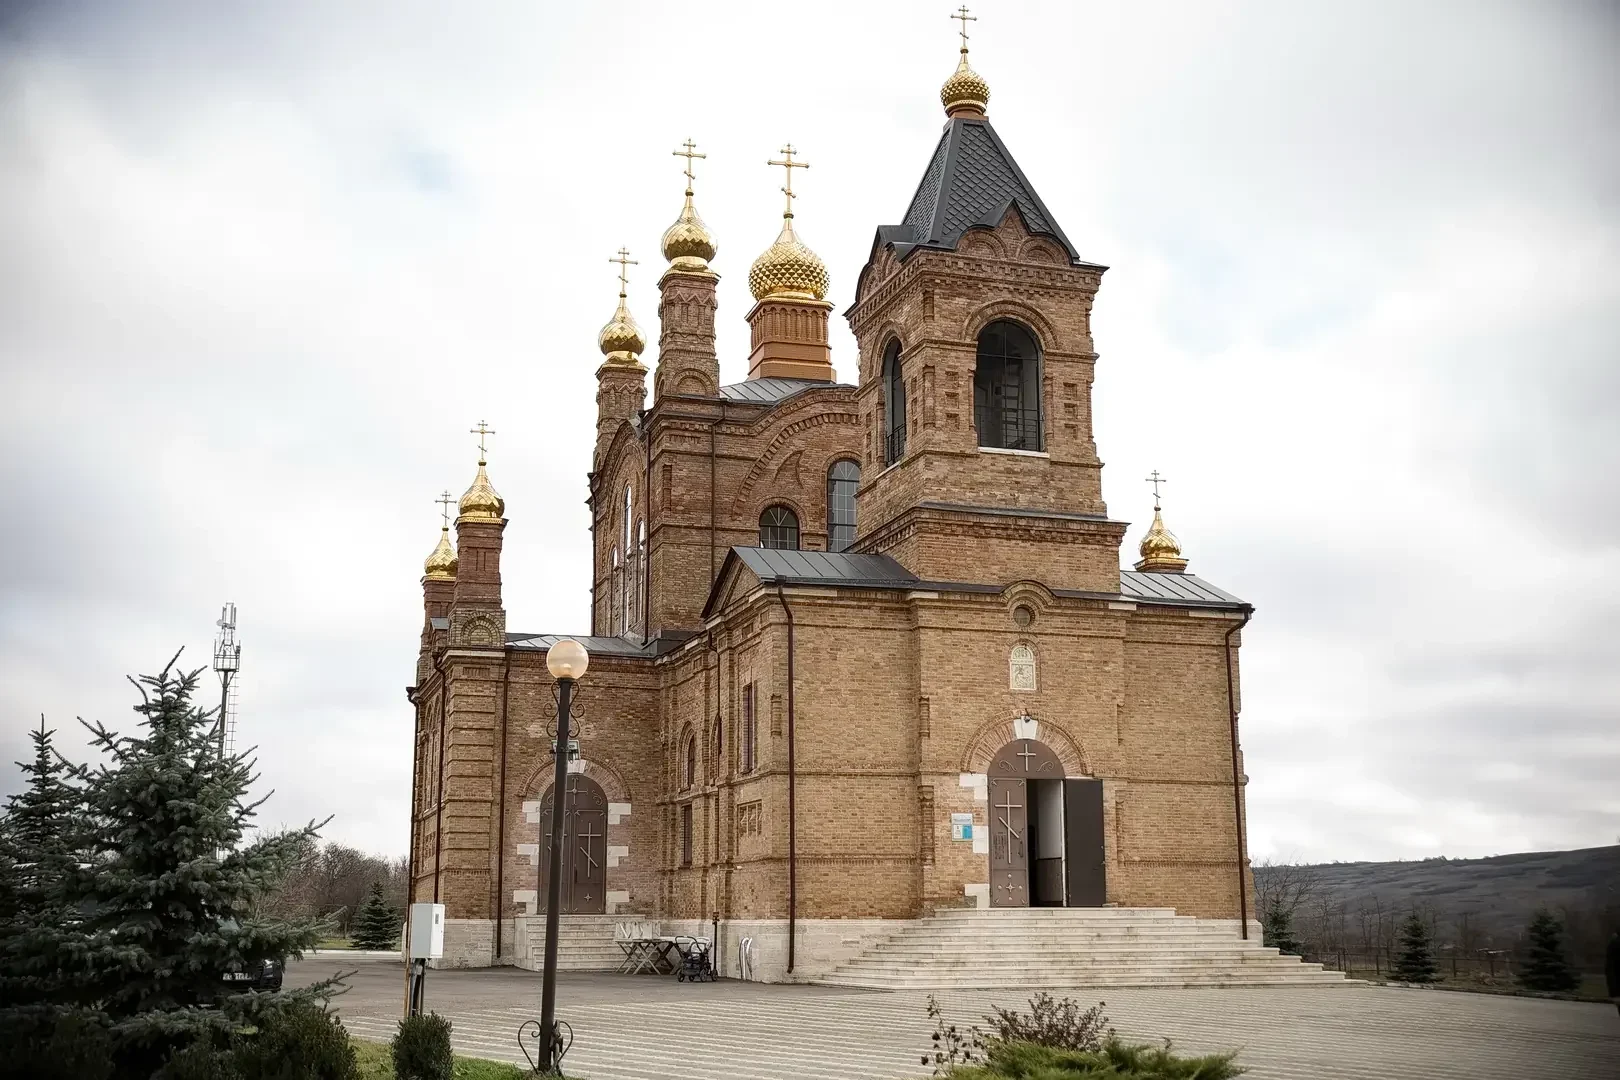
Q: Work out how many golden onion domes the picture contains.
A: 7